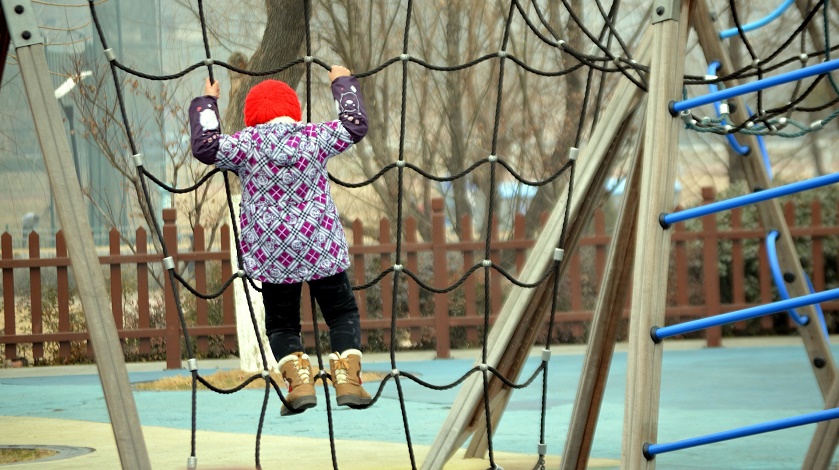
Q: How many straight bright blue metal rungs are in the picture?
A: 4